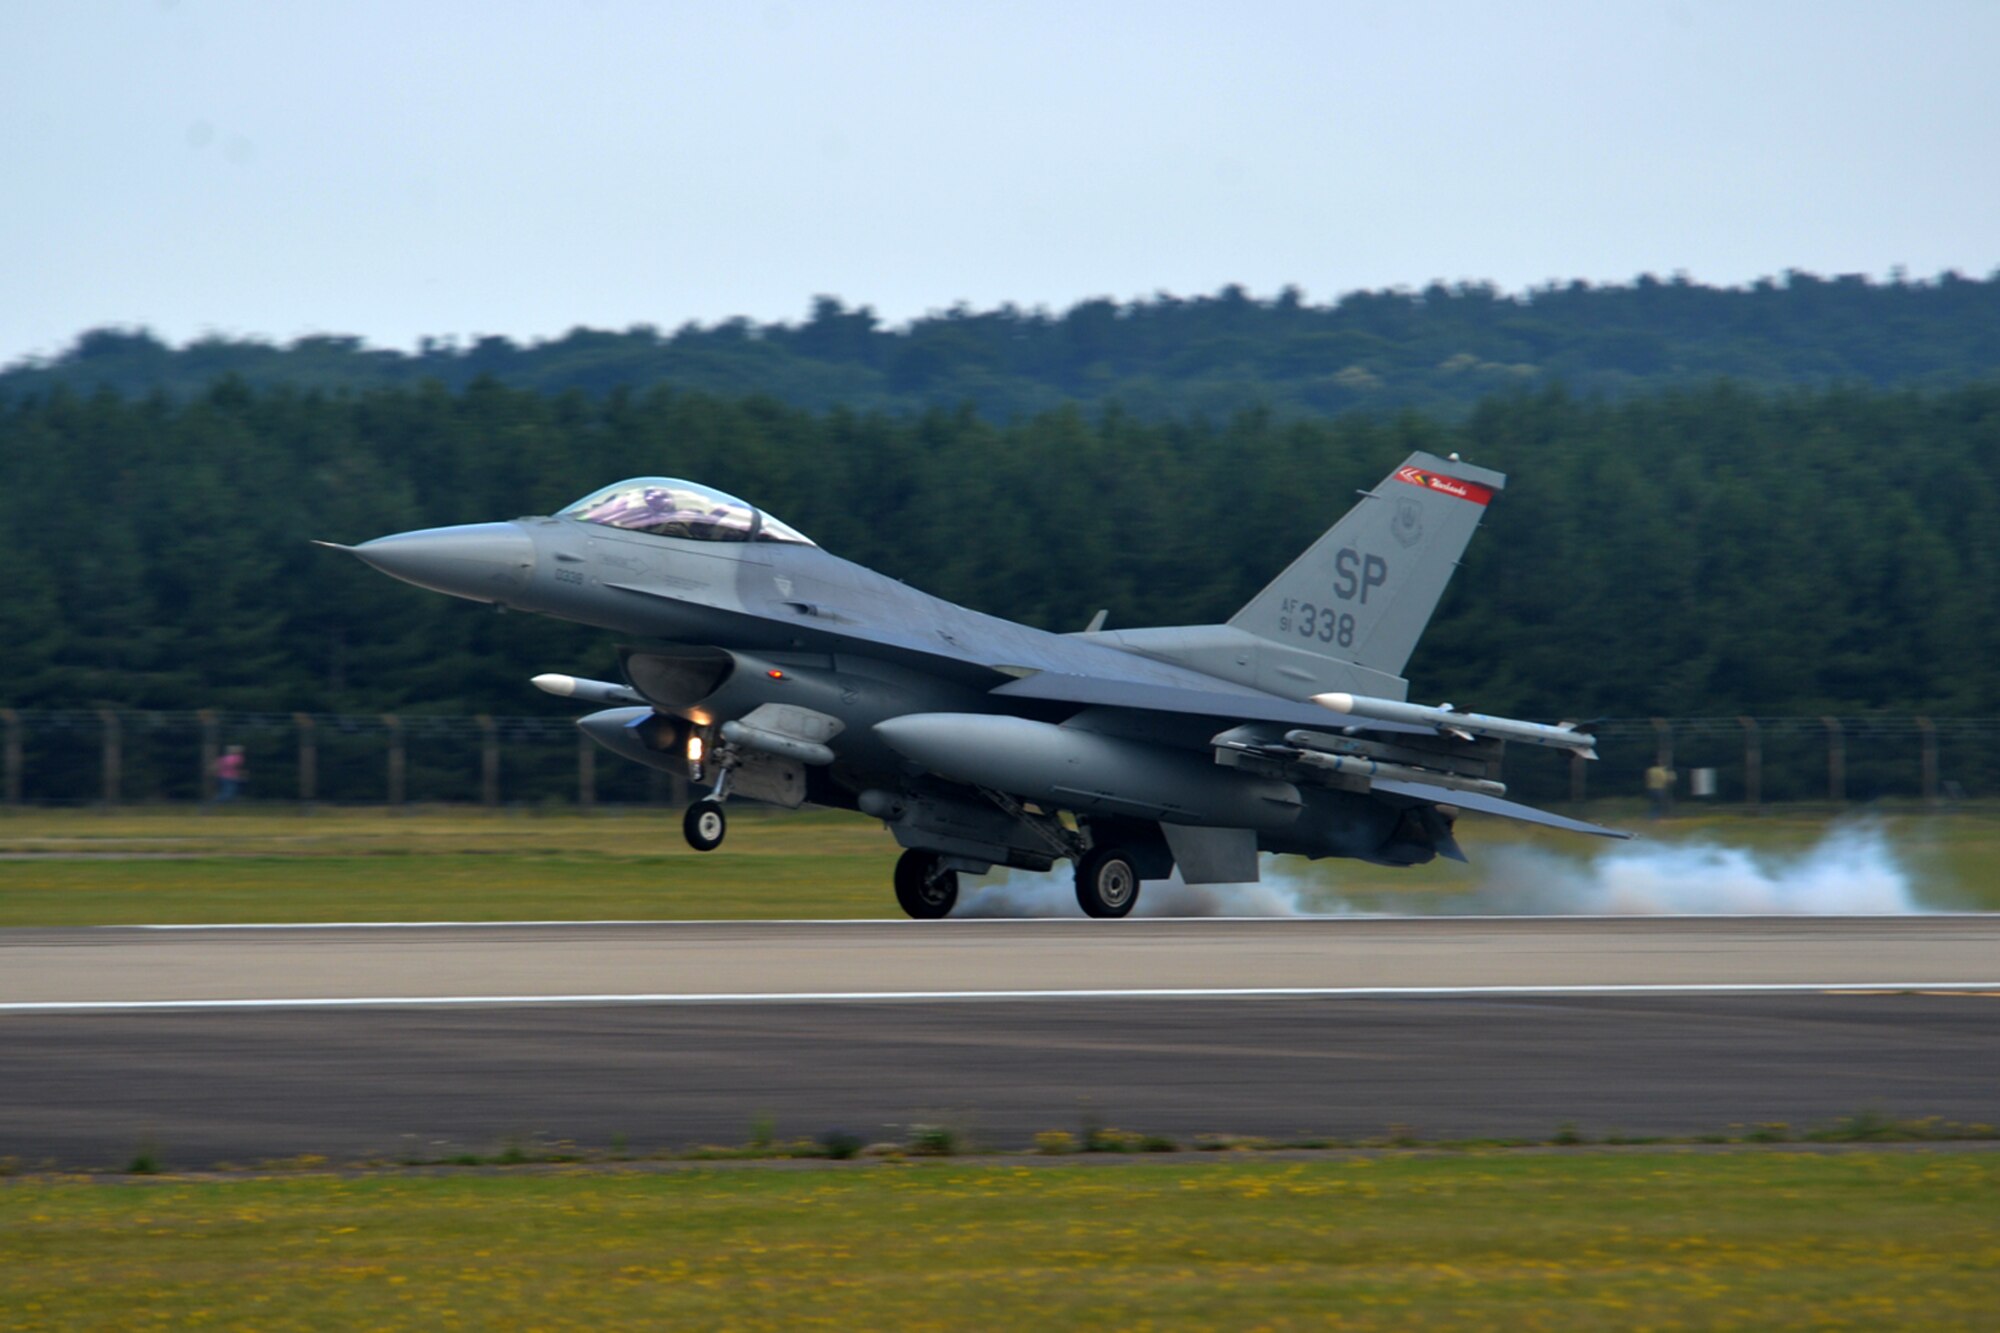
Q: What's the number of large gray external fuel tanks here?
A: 2